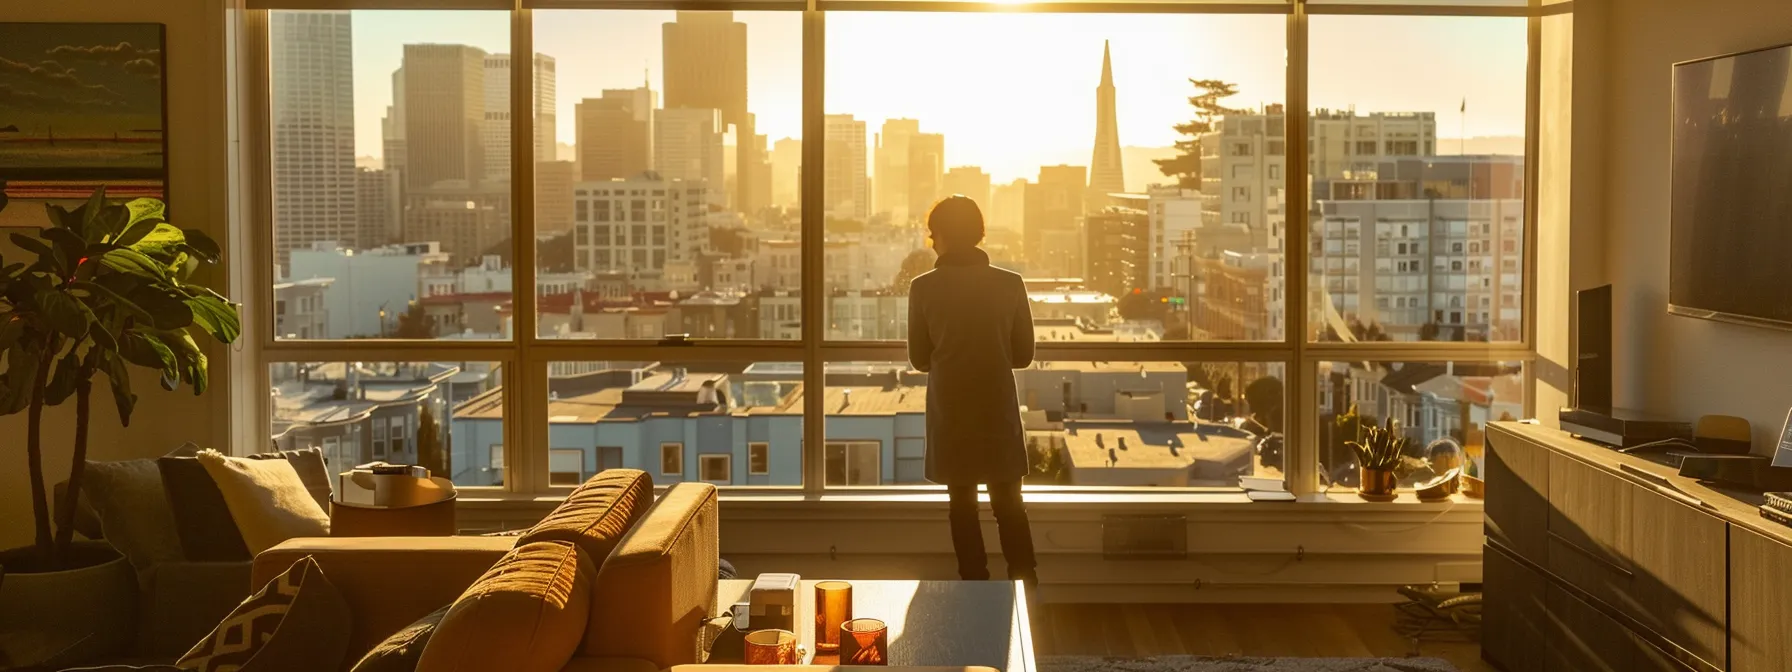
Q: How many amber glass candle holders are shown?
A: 3